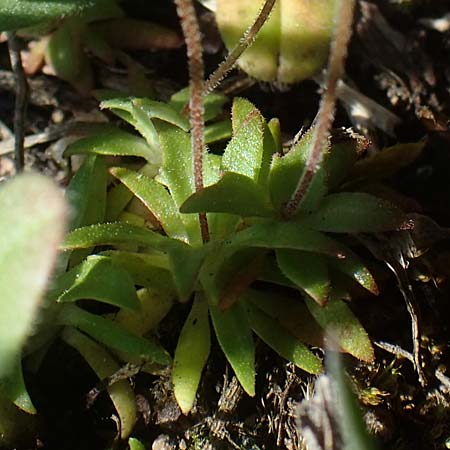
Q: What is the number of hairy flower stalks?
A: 3